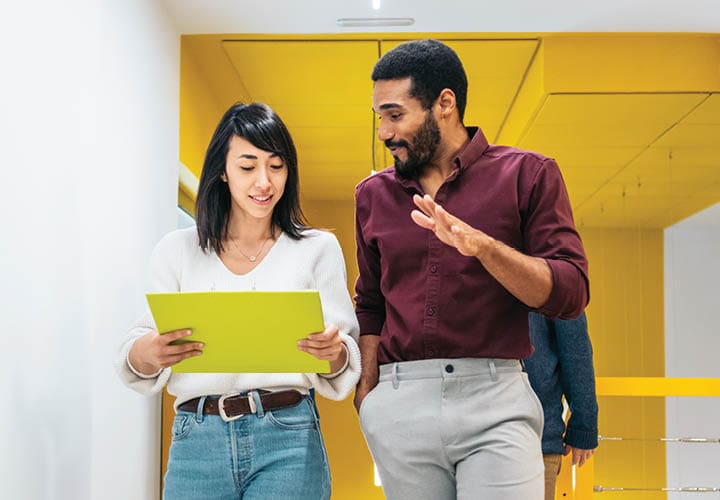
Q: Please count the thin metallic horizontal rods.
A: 2